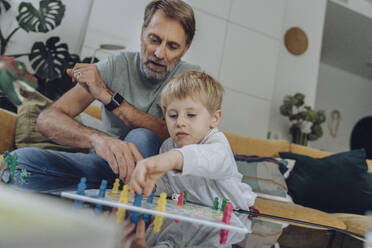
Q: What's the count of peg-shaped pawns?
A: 12